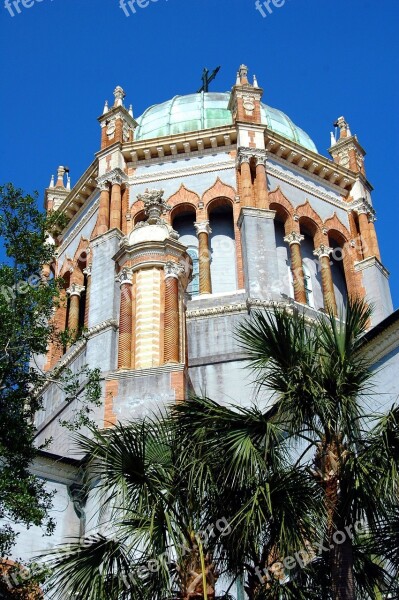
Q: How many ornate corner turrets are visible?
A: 4